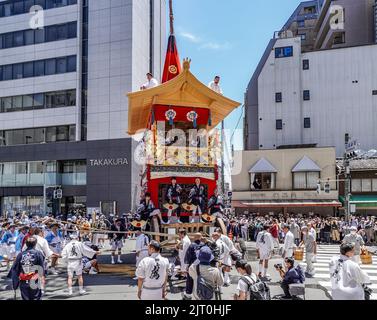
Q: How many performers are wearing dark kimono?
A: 4